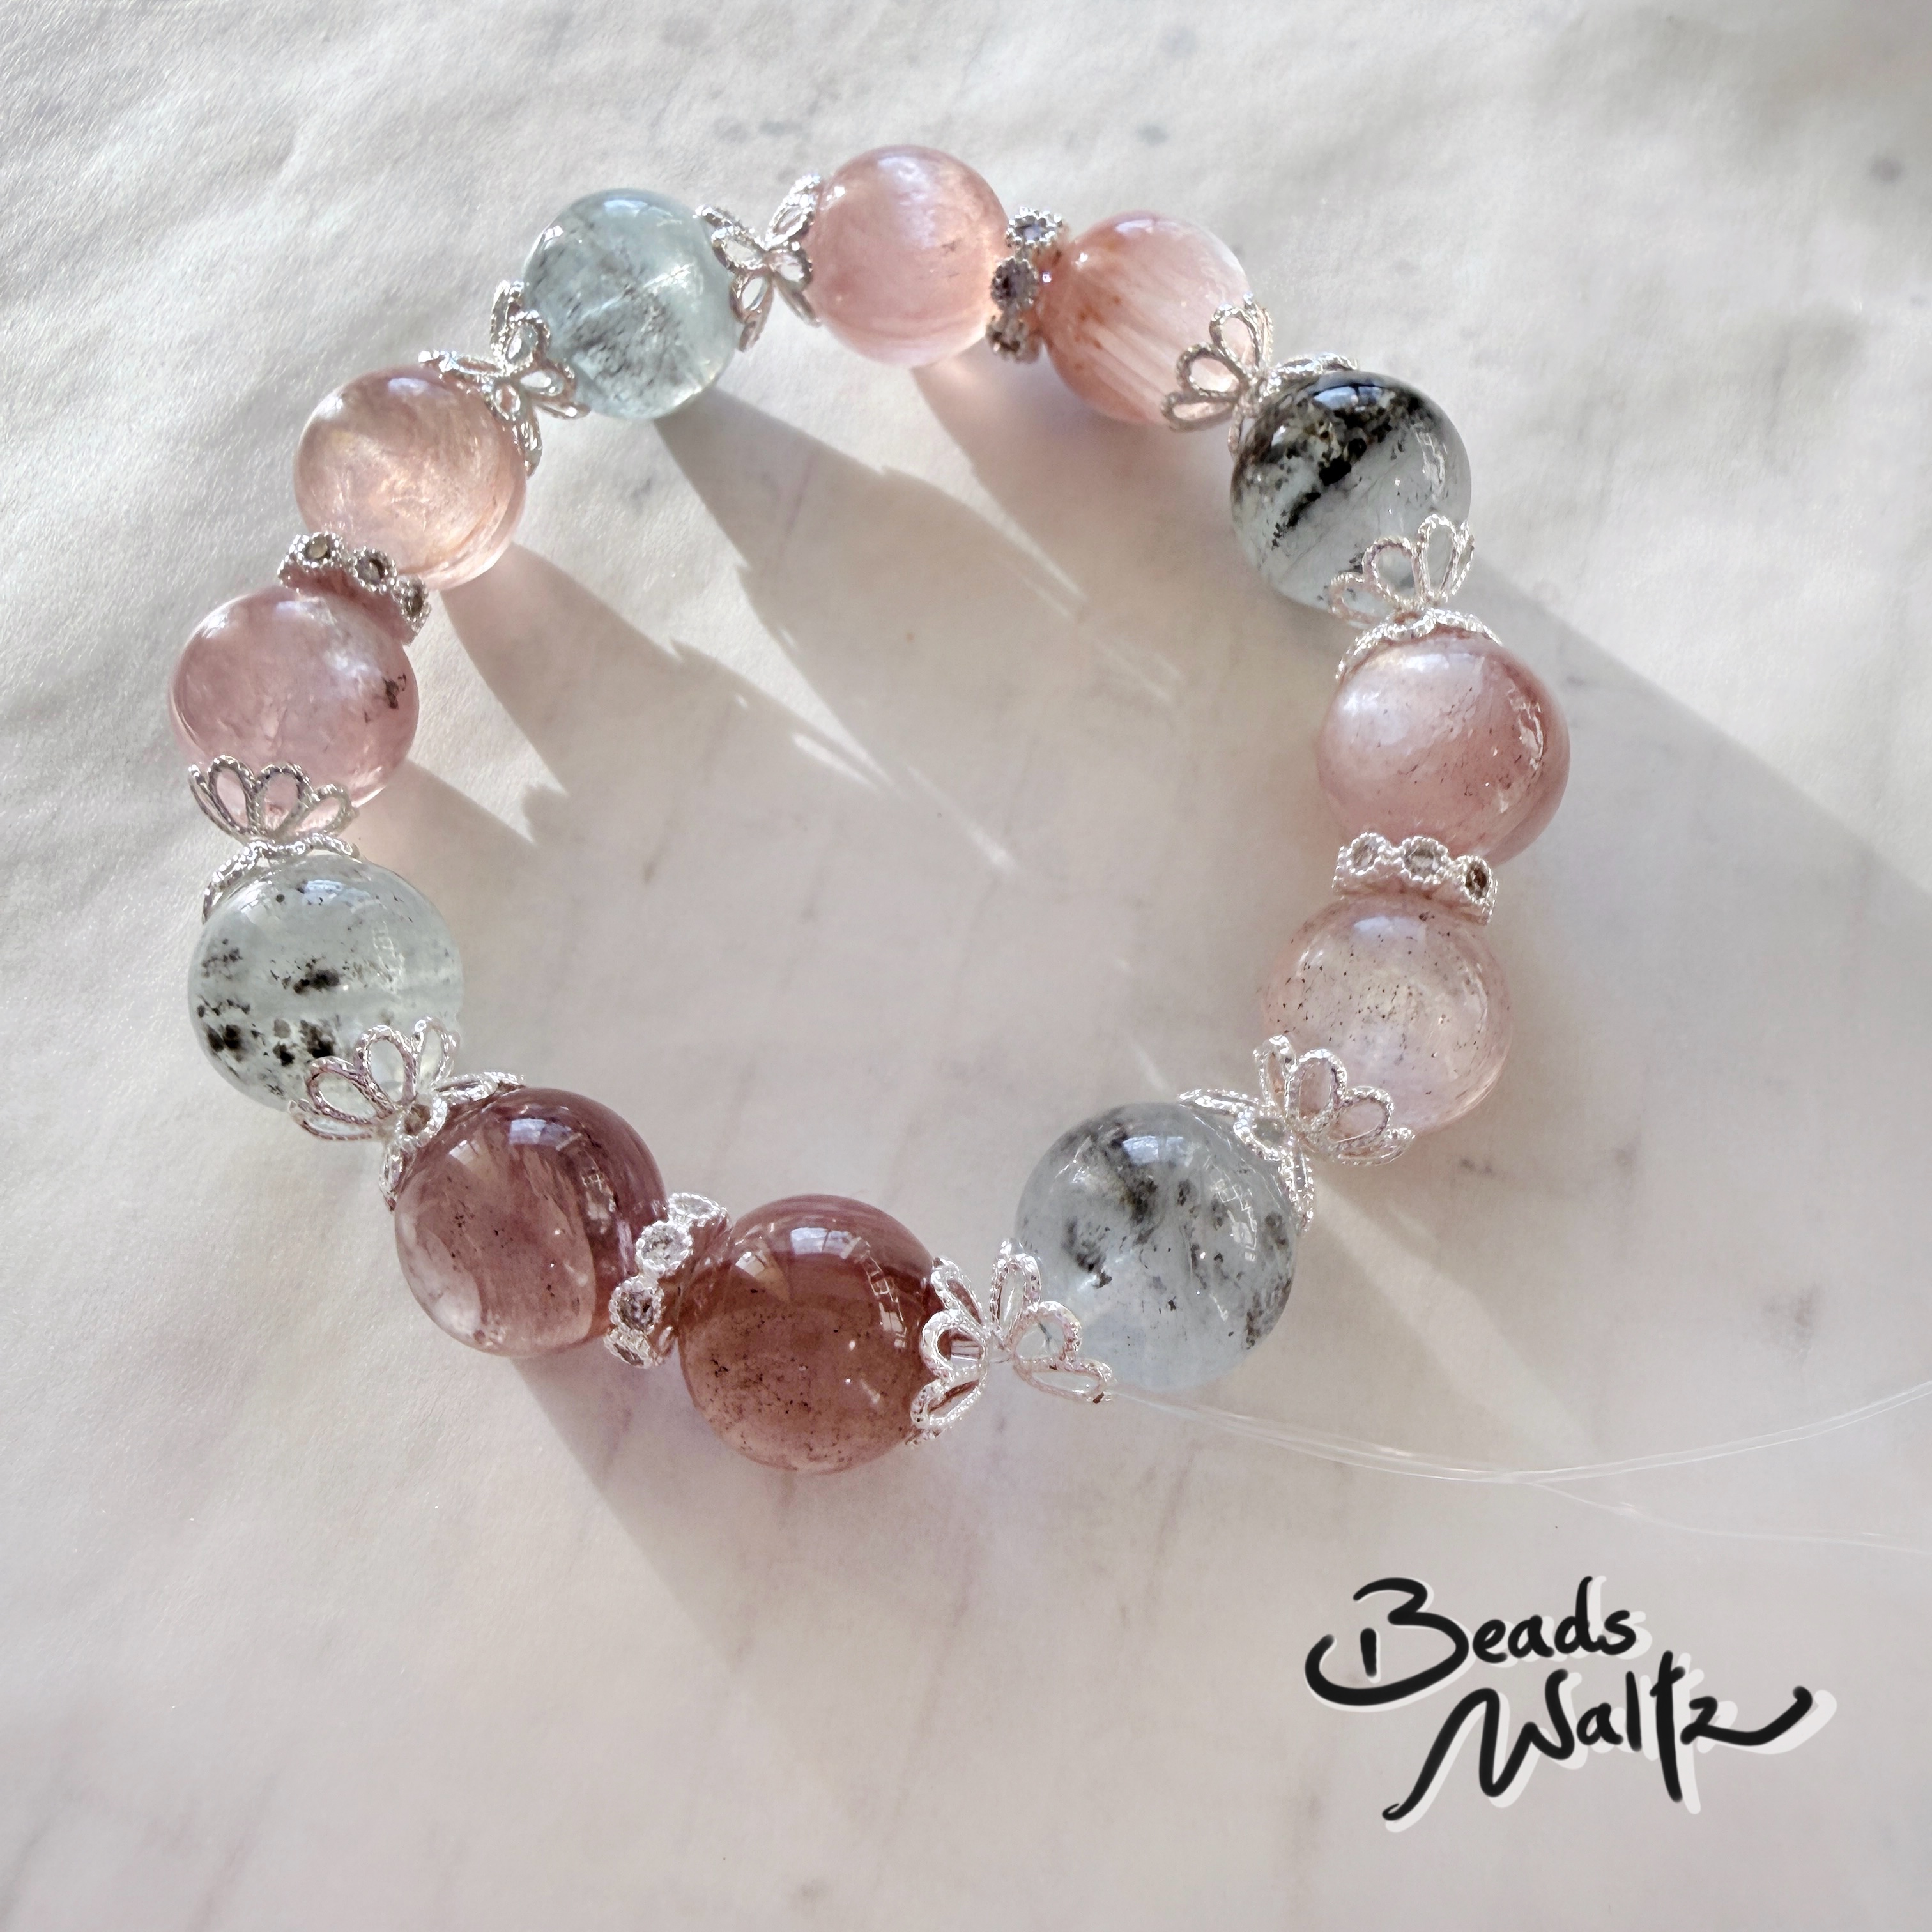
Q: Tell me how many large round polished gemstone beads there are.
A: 12